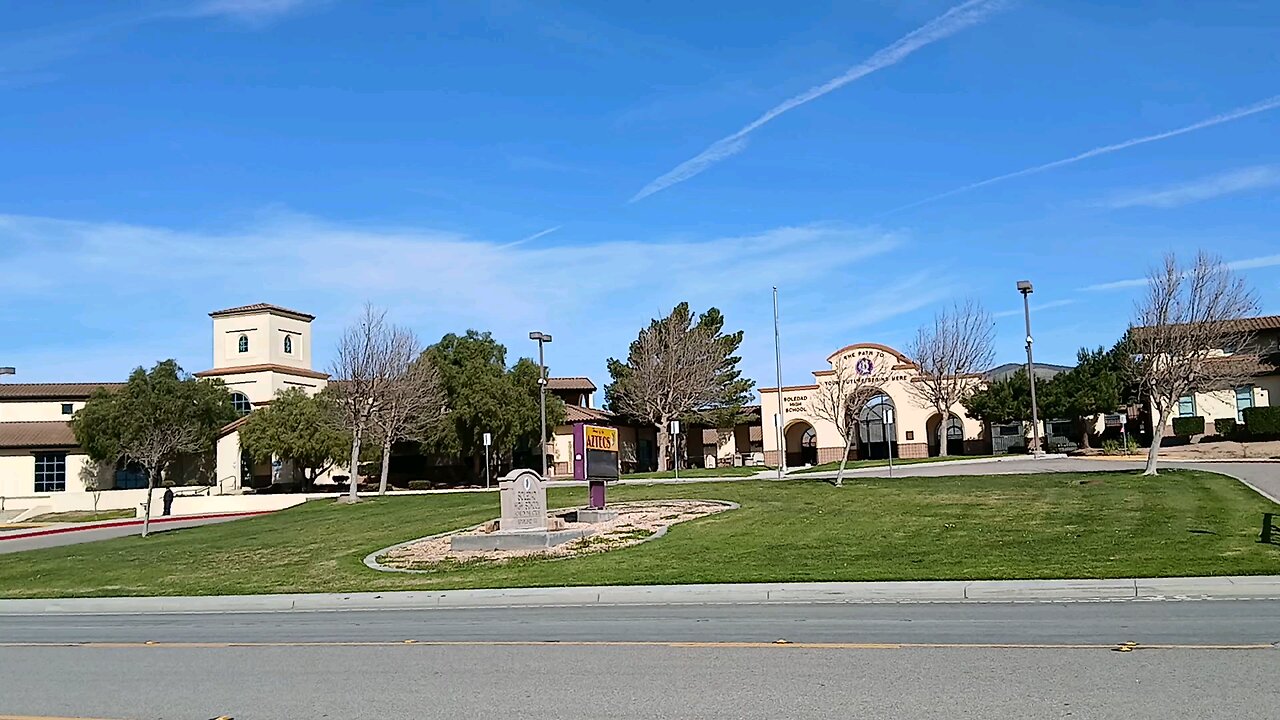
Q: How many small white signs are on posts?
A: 5